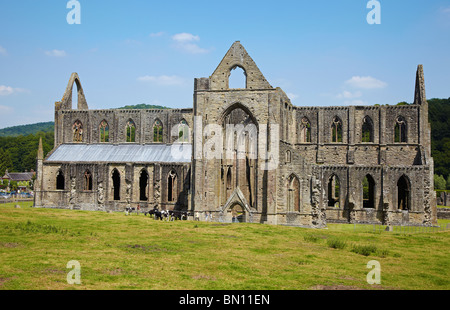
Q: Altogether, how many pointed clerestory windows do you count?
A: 9